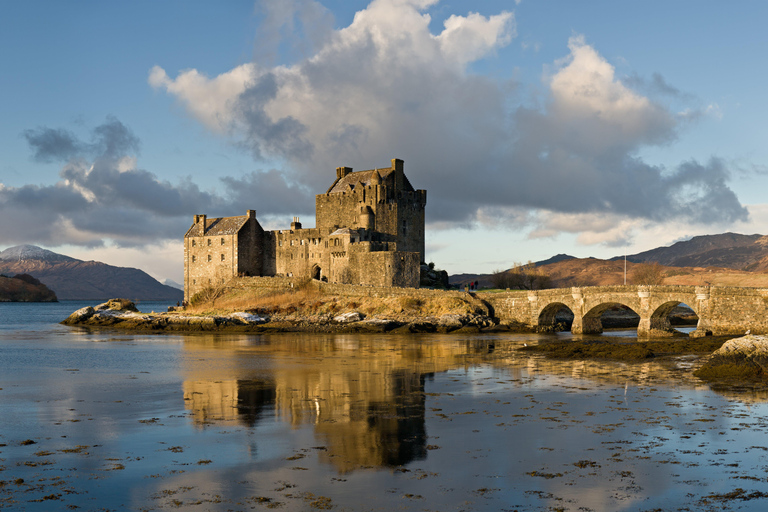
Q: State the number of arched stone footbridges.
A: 1